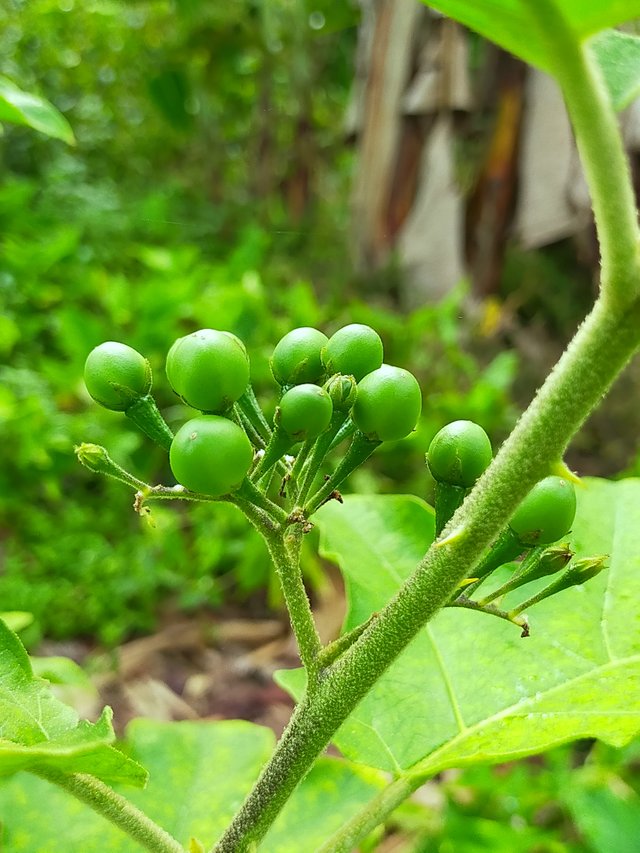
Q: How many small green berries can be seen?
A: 9